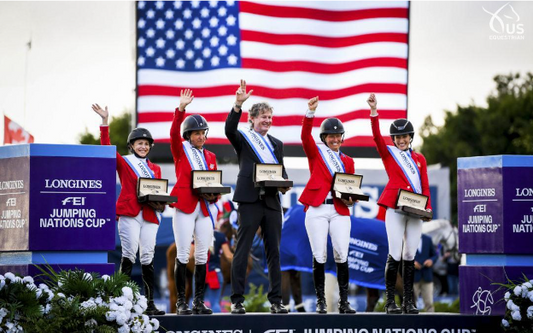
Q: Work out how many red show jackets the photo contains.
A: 4